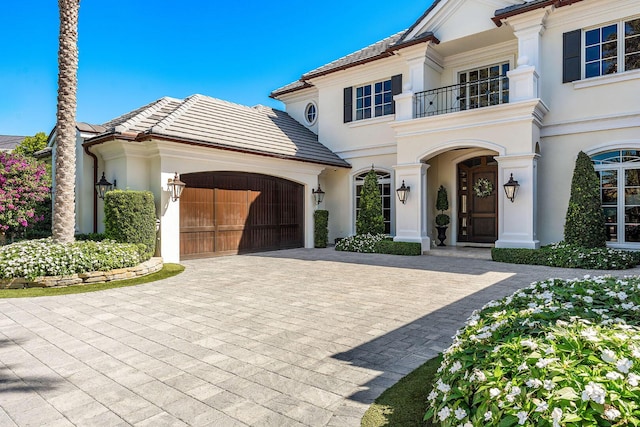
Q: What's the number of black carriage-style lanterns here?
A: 5